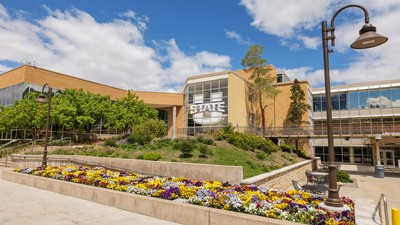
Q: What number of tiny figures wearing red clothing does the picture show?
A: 0